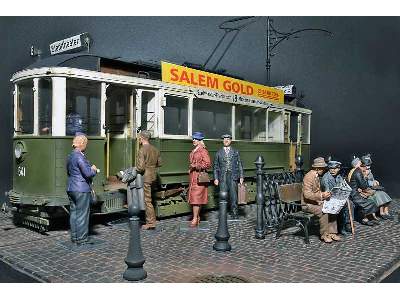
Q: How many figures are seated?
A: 4